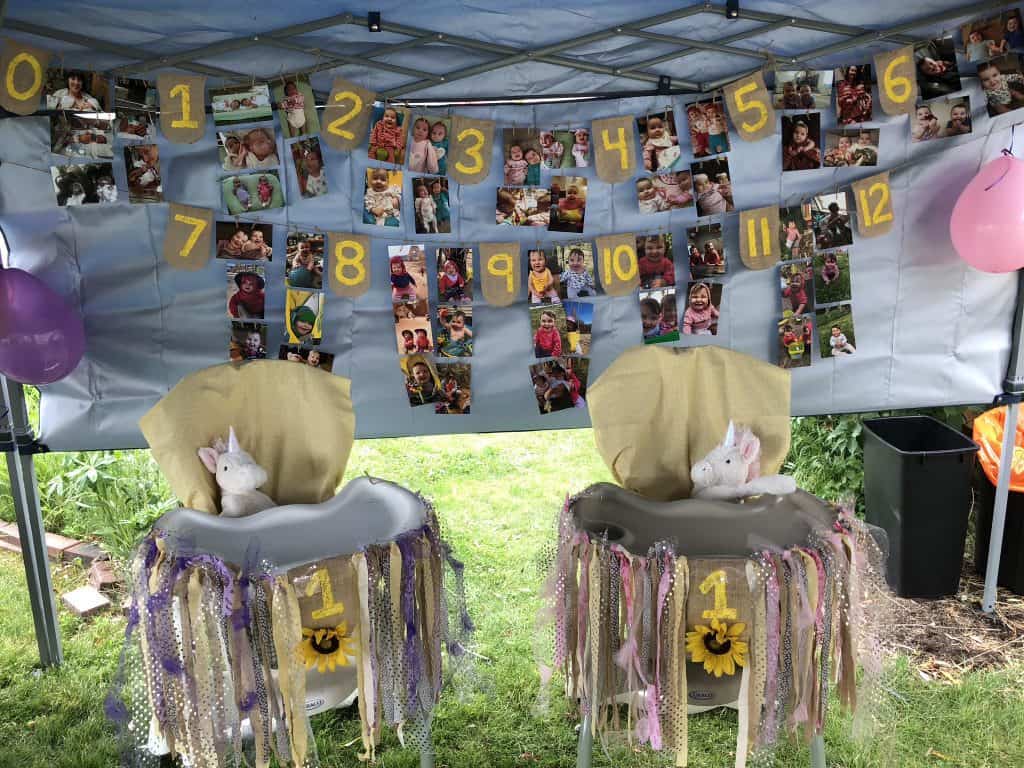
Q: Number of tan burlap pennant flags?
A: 13